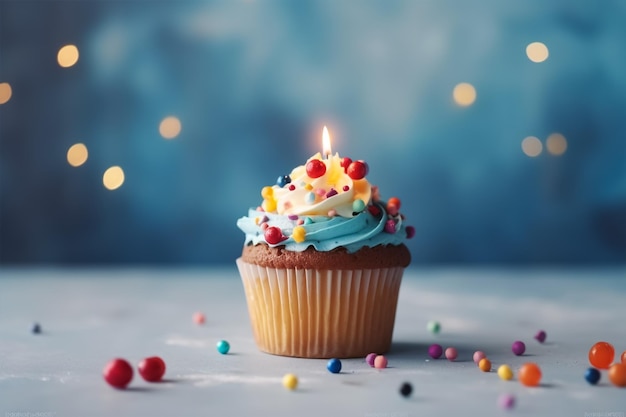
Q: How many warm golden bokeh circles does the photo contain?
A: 9